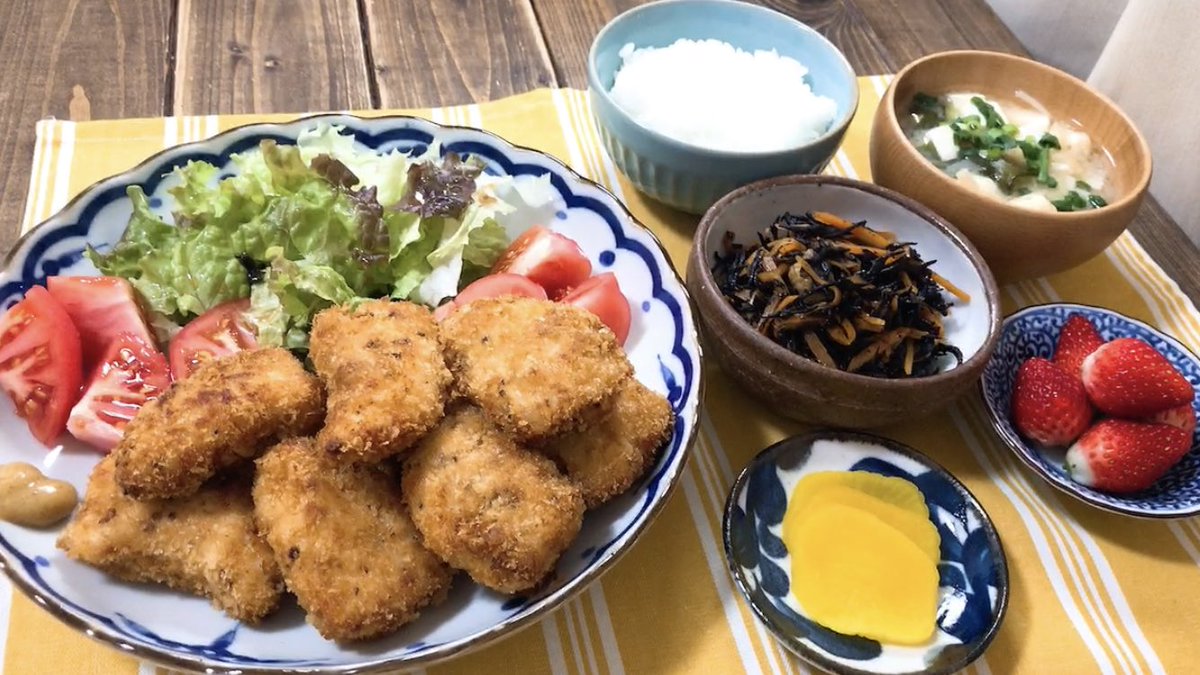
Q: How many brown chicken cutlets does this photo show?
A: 7